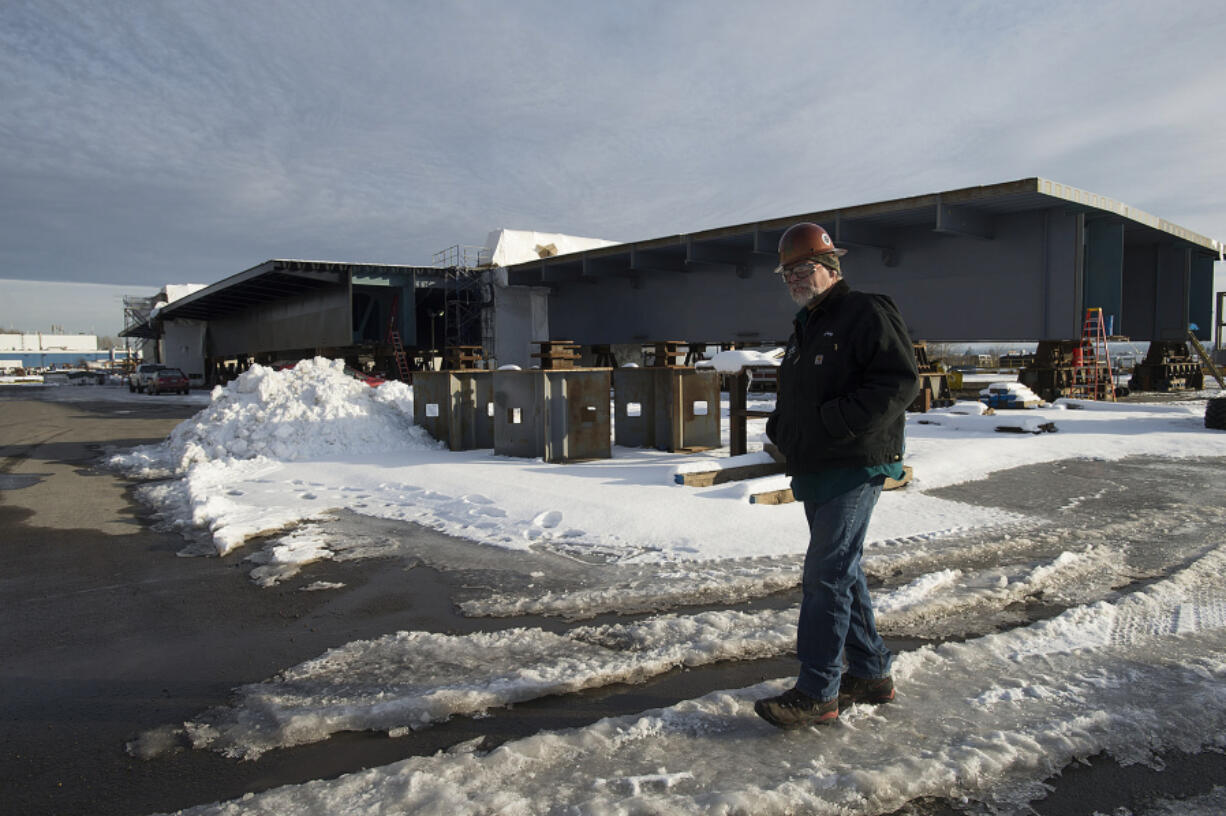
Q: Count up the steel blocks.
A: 3